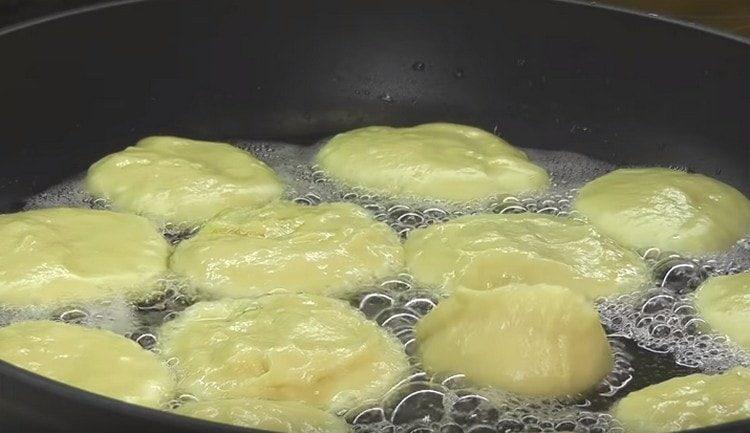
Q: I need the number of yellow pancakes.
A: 12